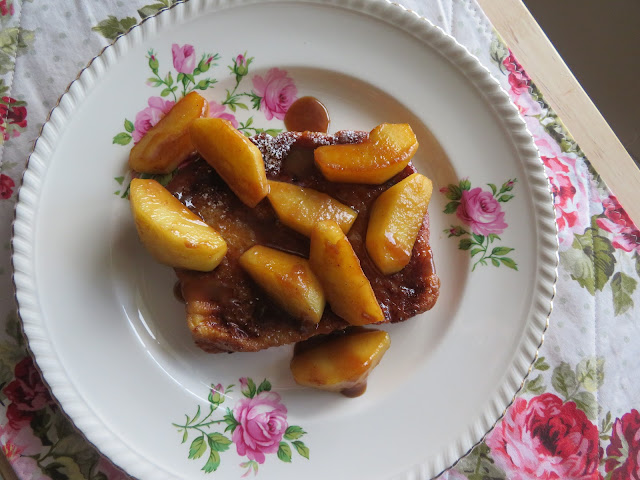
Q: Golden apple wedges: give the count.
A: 9